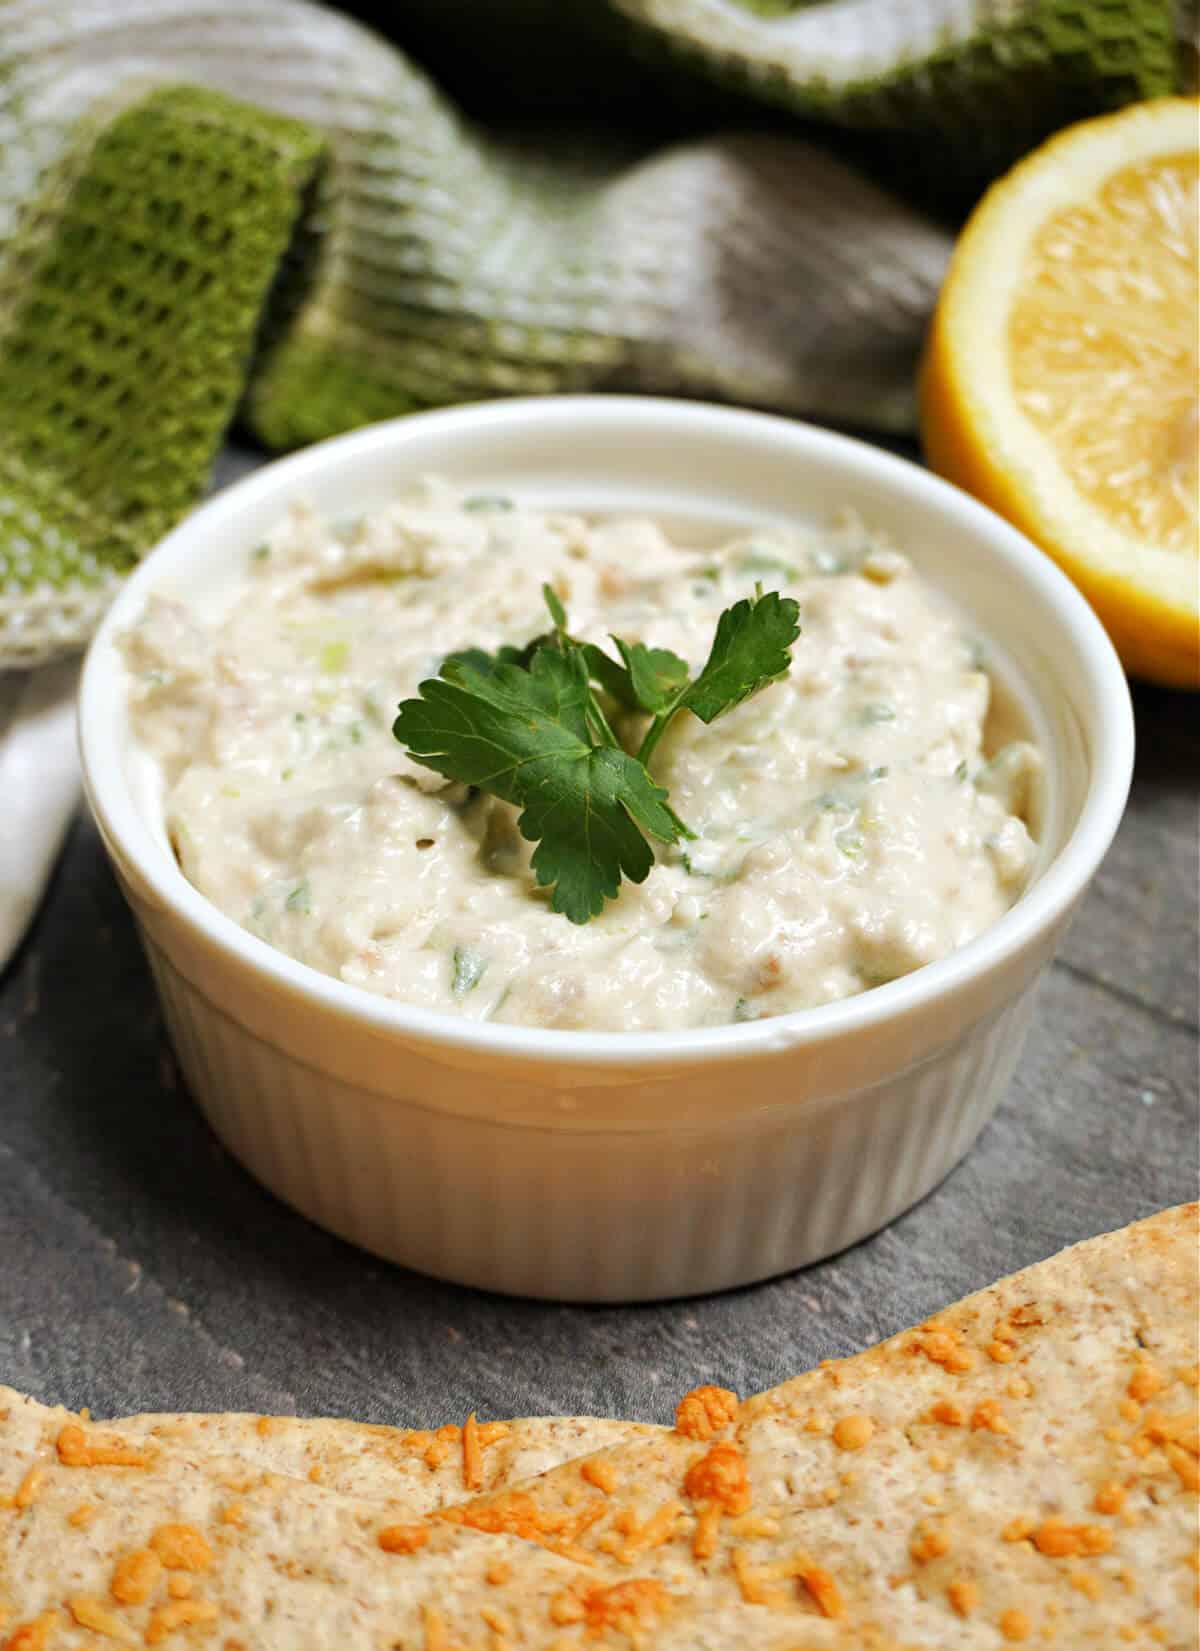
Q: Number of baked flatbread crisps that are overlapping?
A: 3